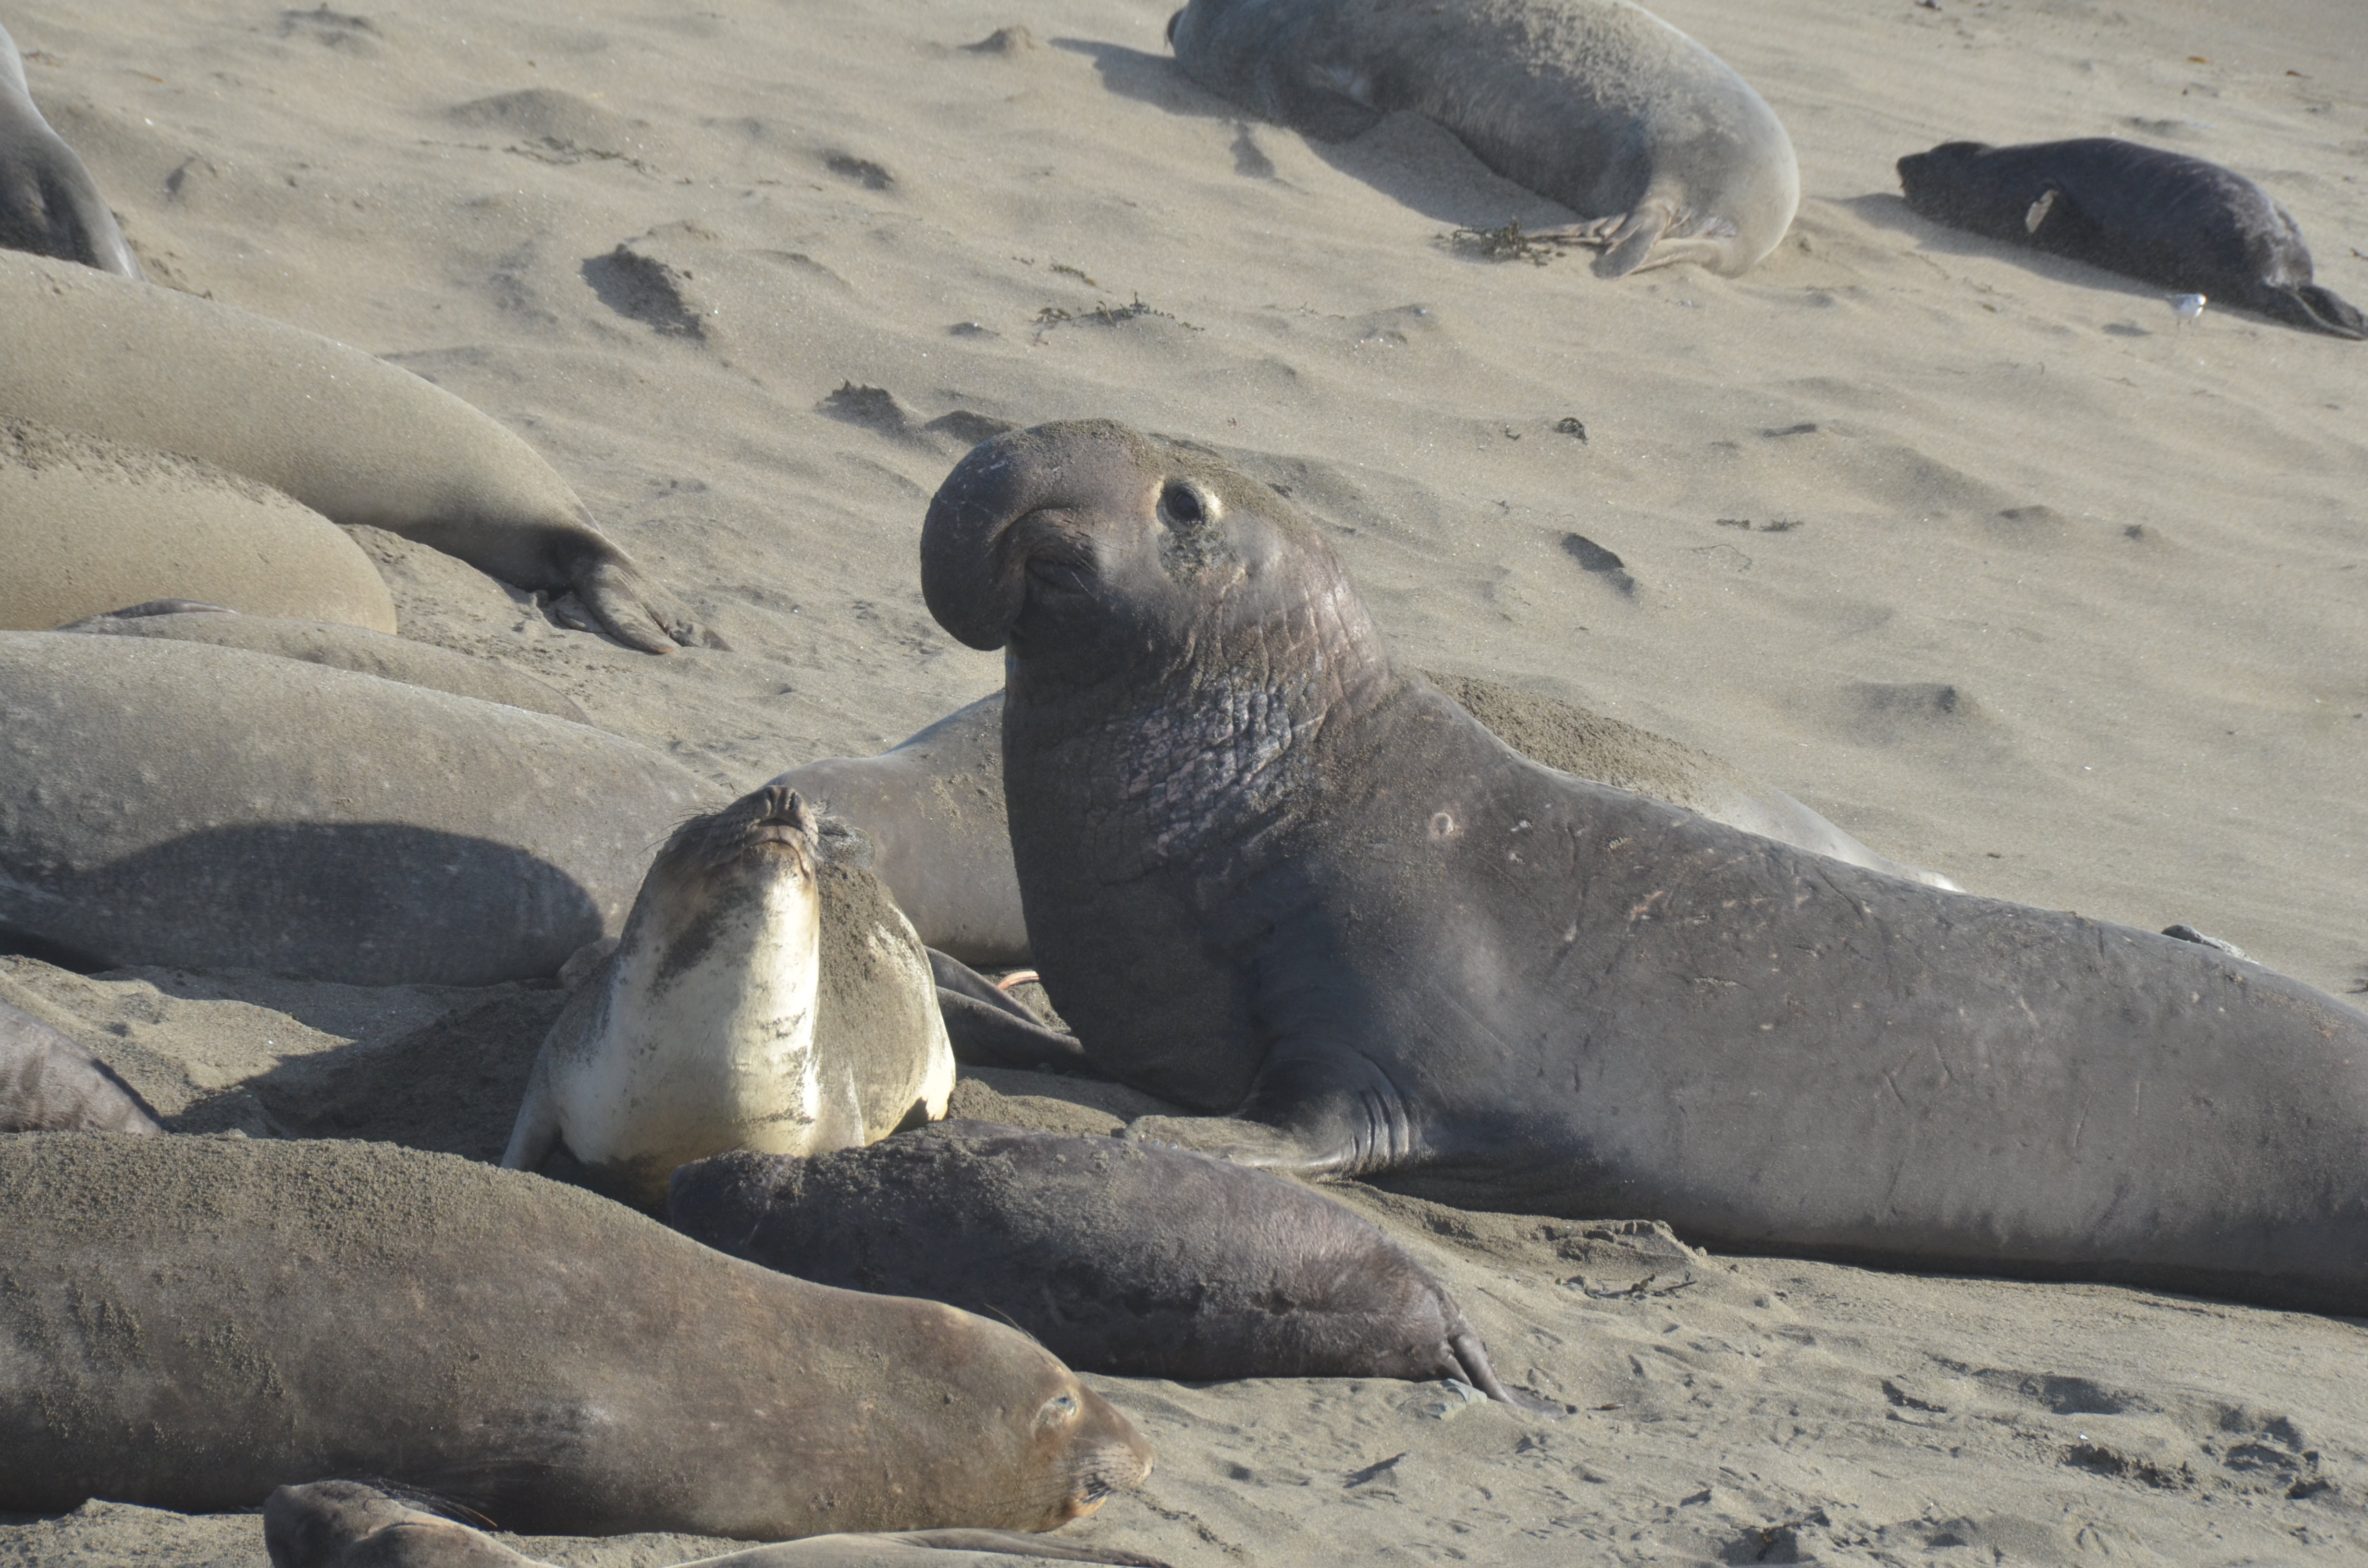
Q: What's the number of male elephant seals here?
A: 1